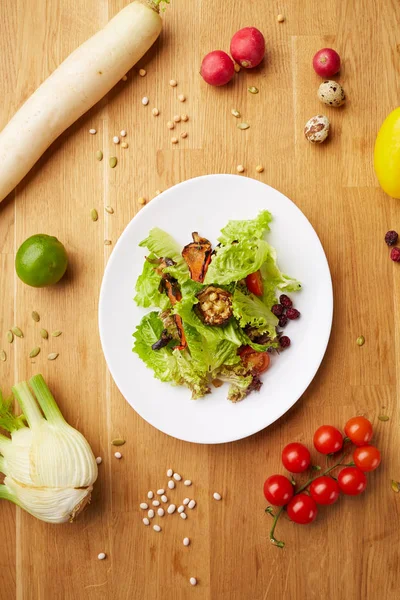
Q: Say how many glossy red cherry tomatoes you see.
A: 8